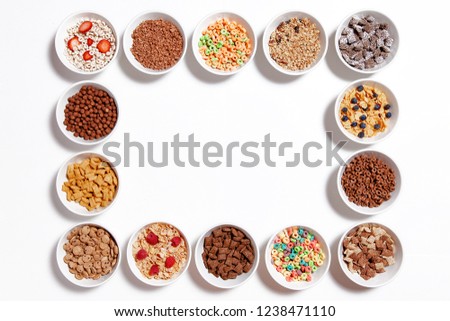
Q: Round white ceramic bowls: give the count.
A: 14